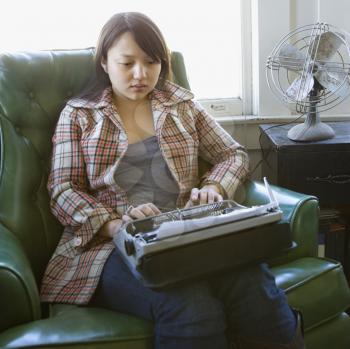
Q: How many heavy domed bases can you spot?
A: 1